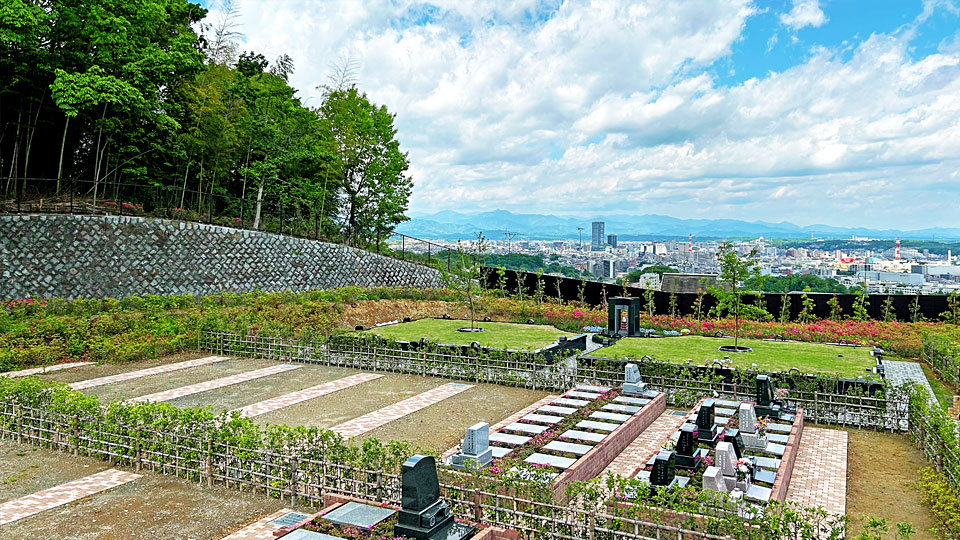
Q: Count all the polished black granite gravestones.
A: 6